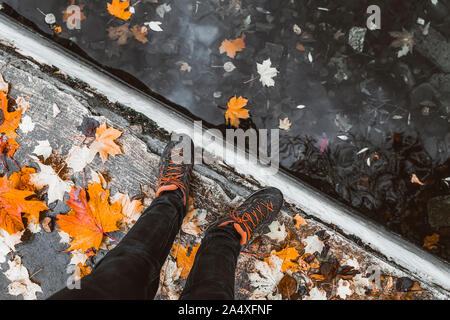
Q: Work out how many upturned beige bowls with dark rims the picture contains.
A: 0